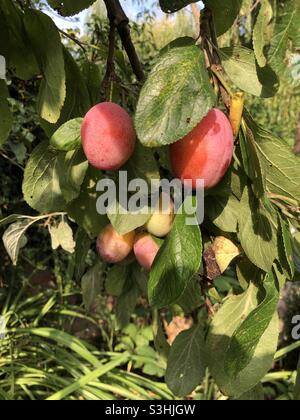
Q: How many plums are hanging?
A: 5